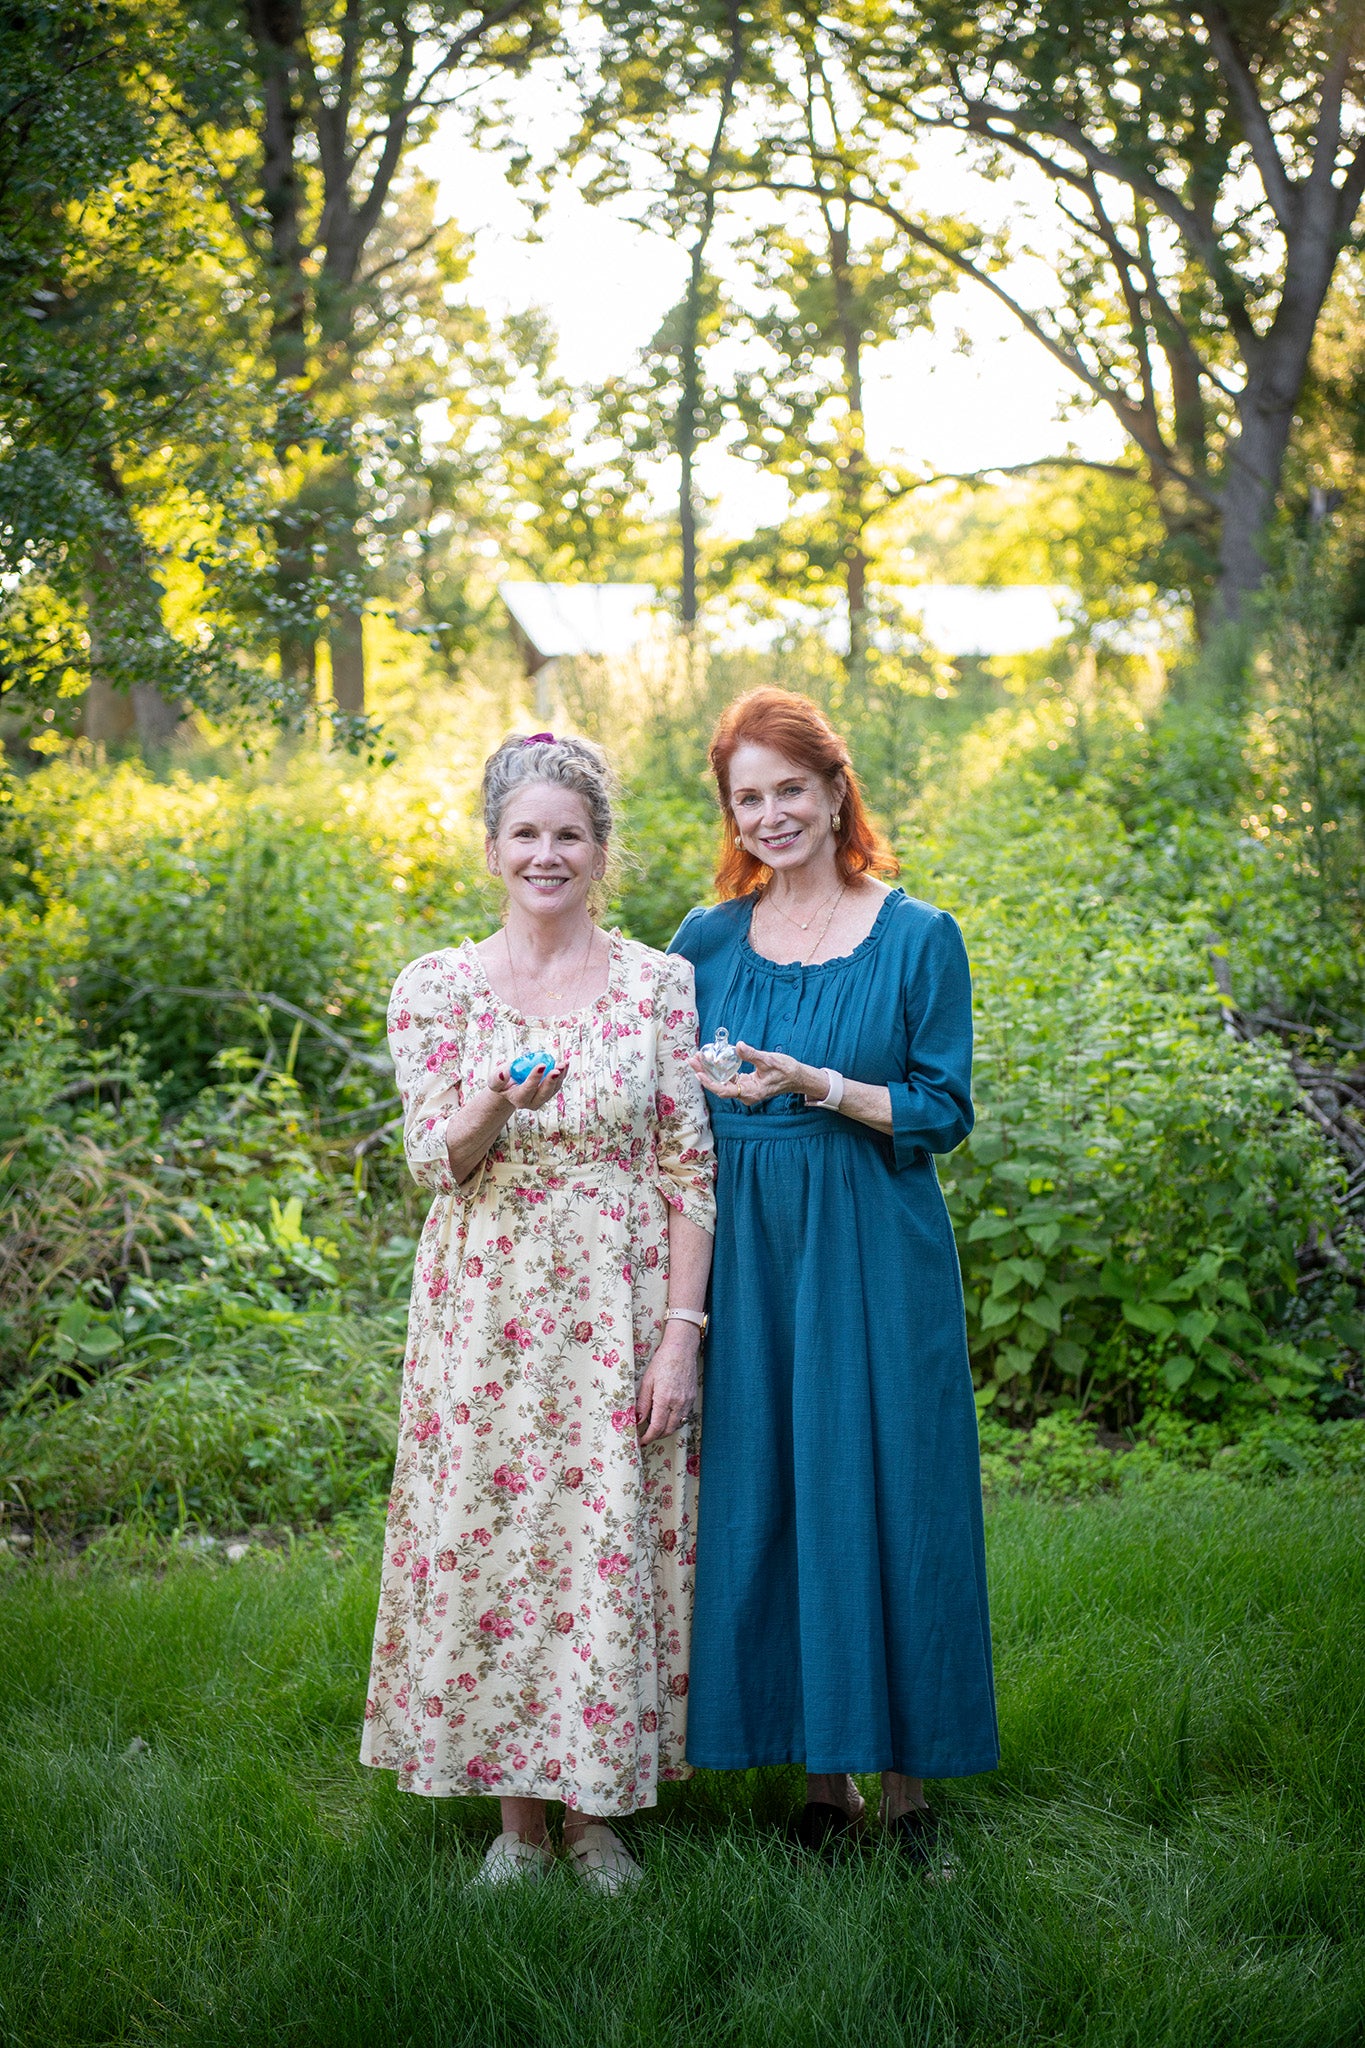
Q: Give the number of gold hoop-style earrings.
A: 2